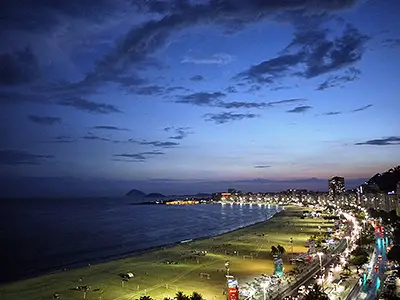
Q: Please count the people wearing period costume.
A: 0